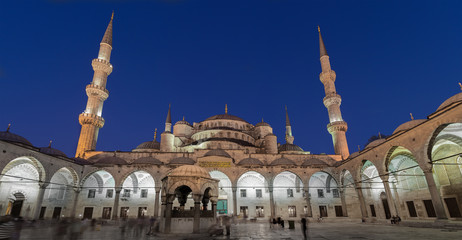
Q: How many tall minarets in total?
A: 2